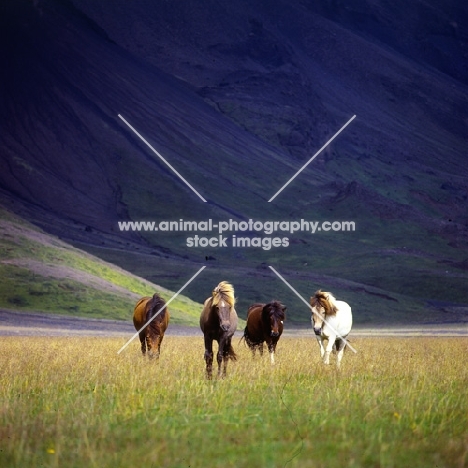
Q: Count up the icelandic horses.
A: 4